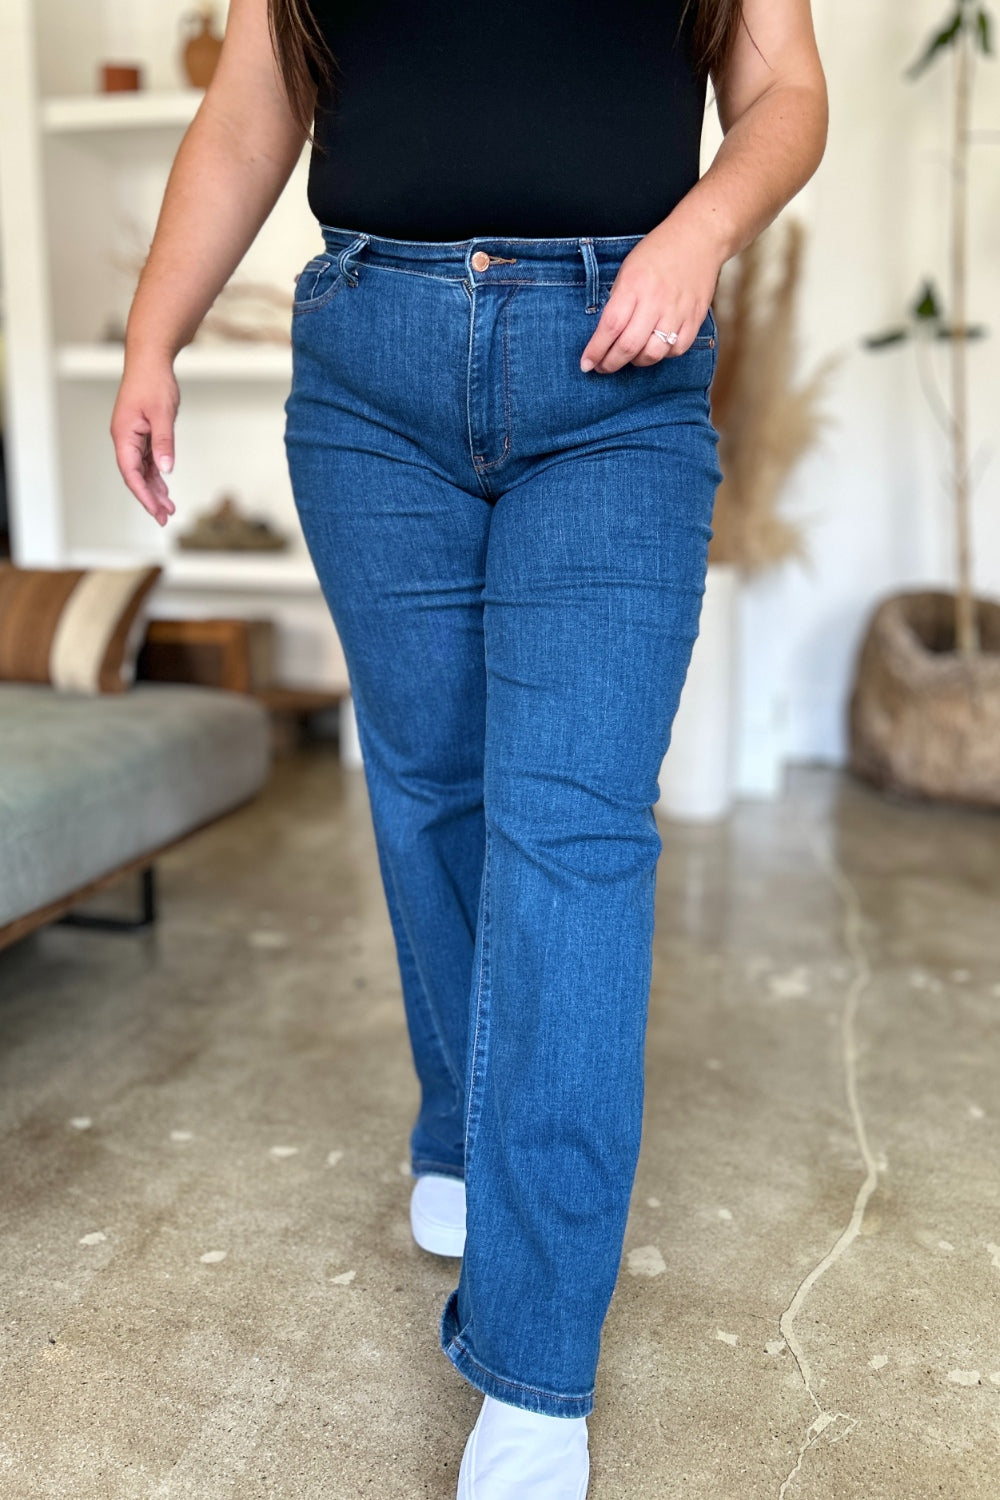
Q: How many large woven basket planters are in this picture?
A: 1